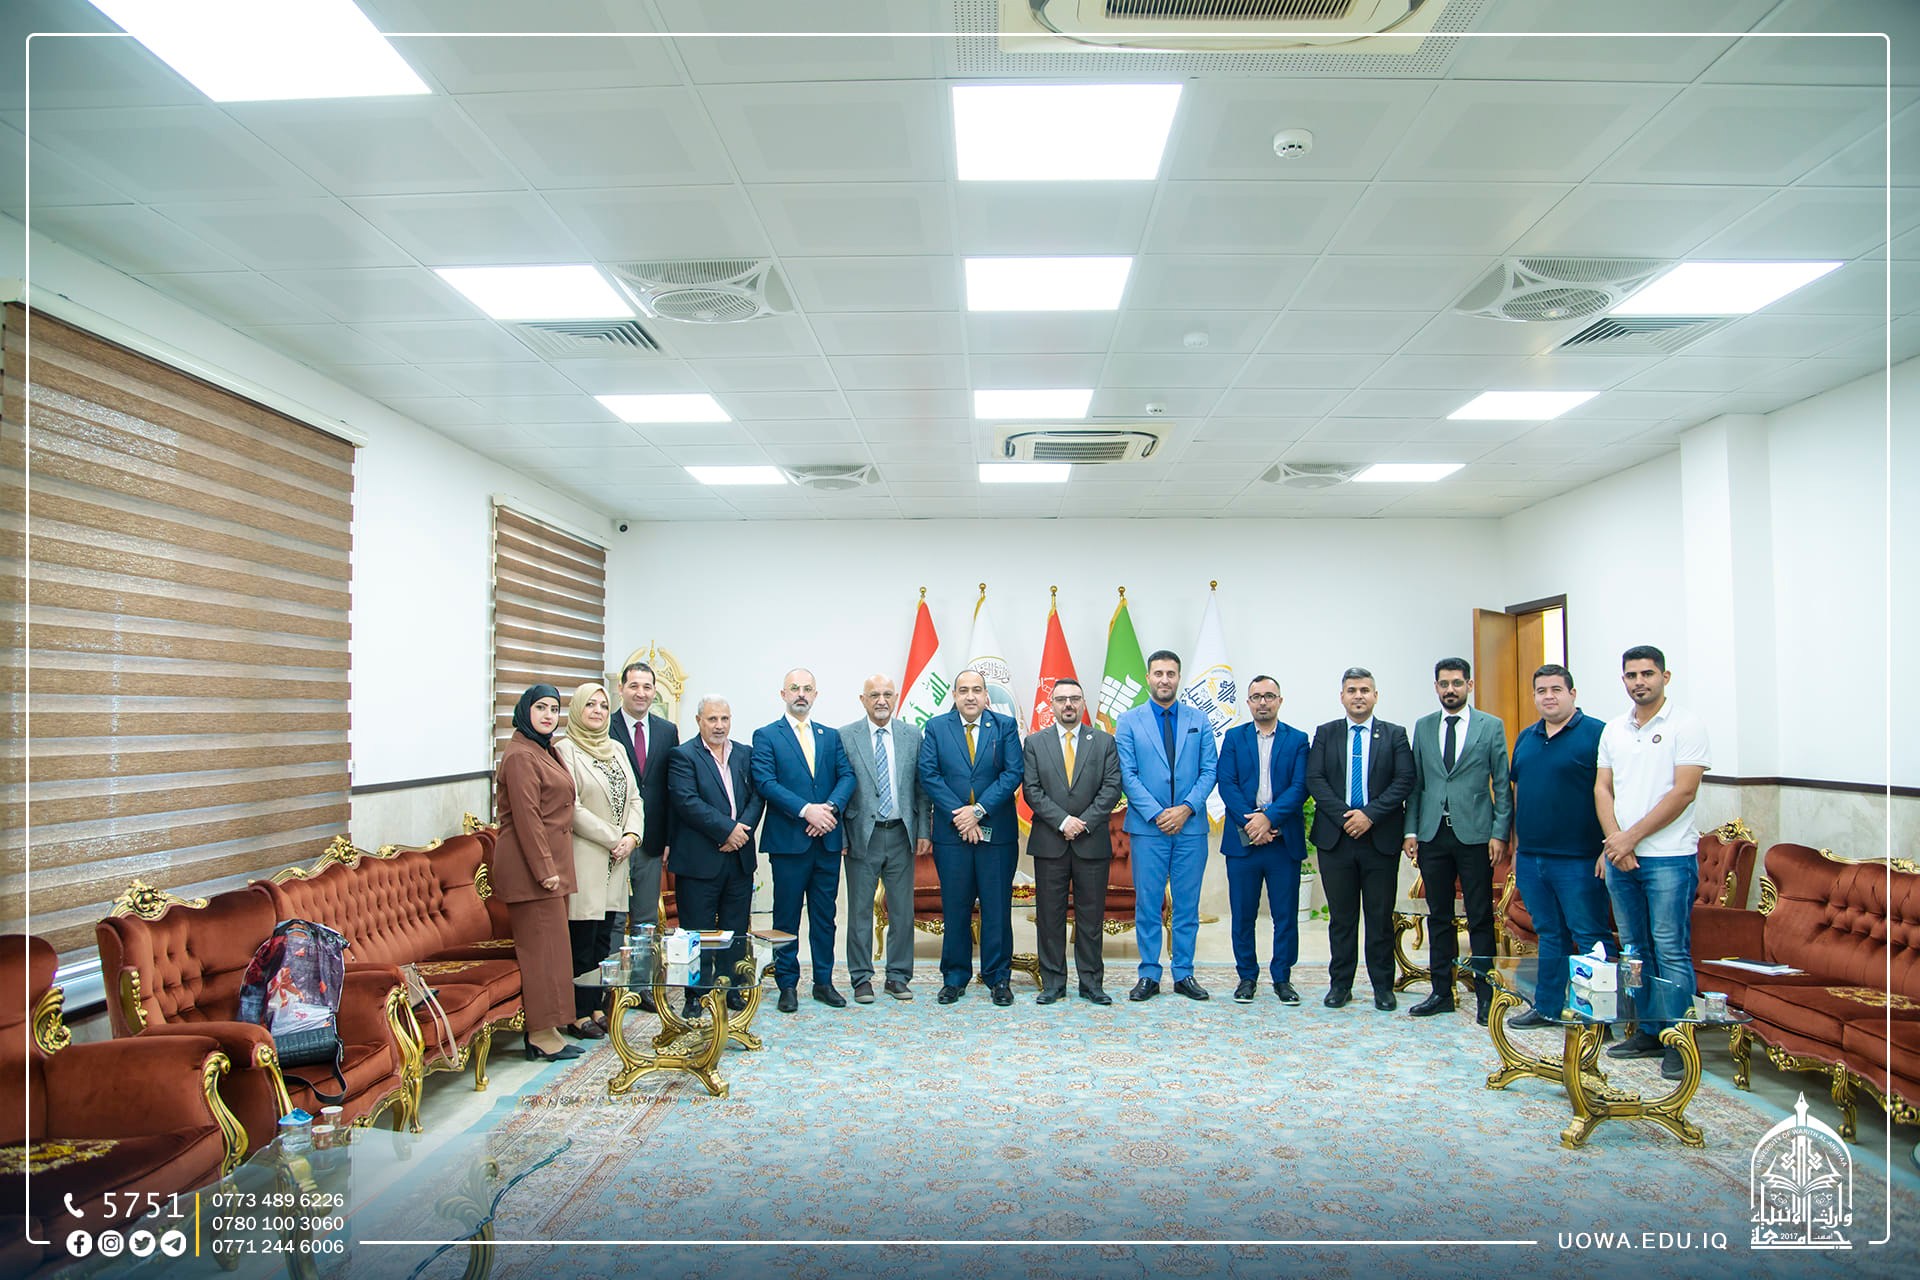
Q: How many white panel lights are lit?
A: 11